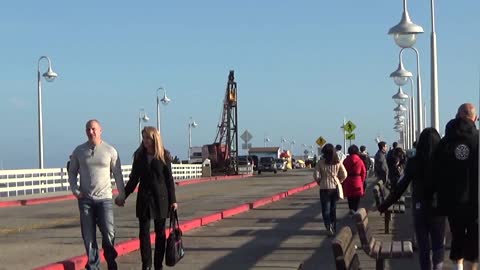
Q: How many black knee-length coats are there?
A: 1